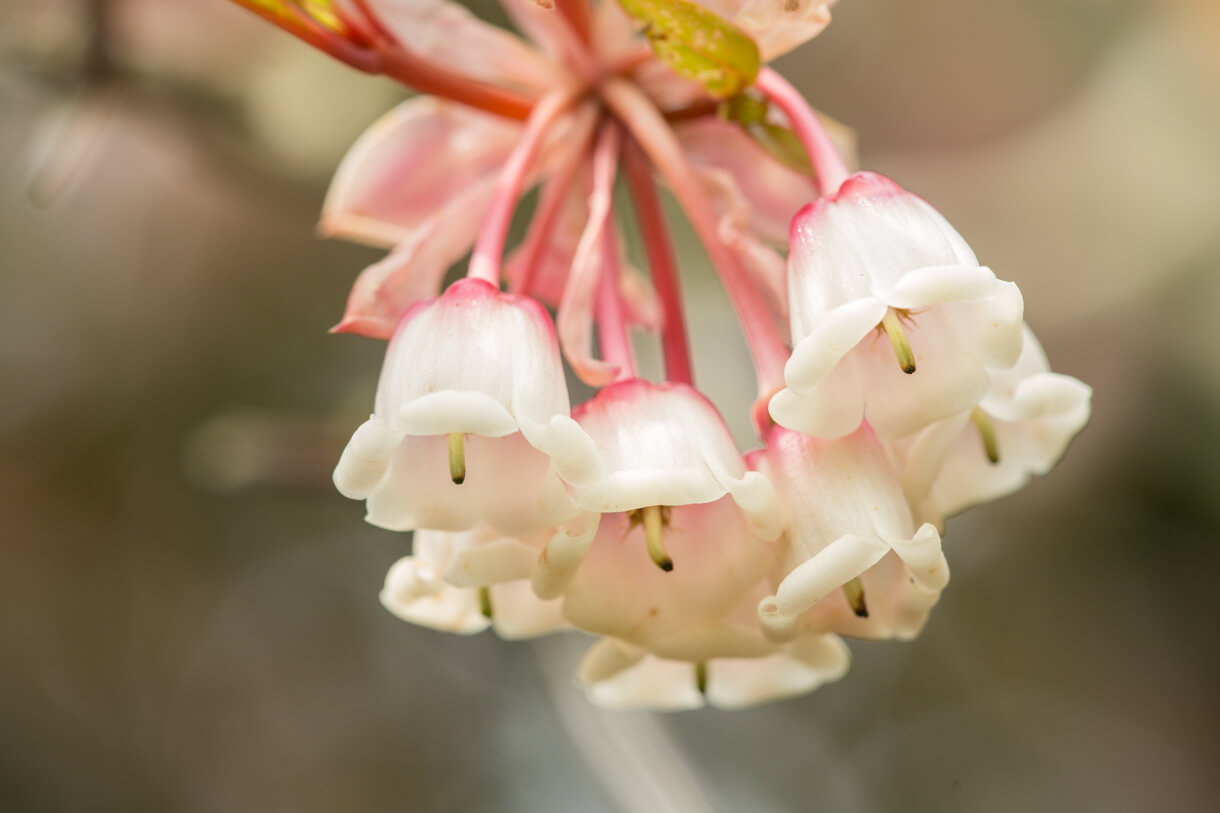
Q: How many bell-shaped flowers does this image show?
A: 7